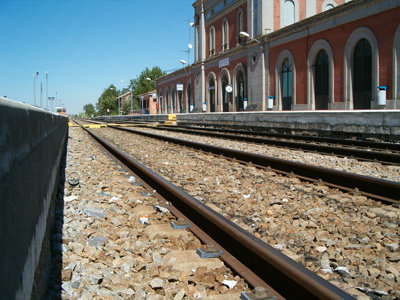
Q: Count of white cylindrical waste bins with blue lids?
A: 5